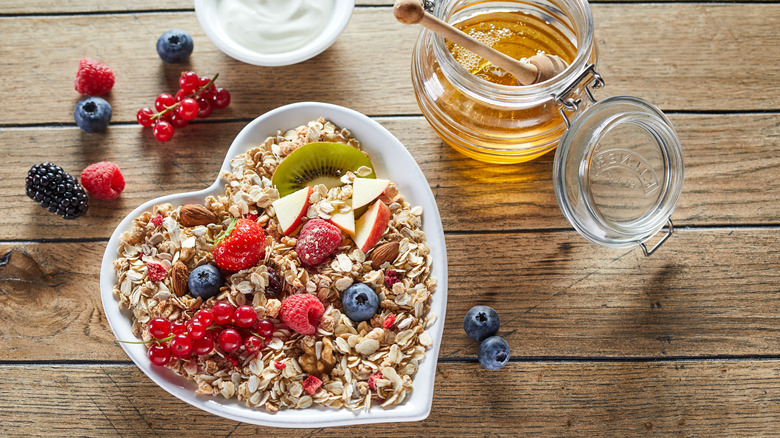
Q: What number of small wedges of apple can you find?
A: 4